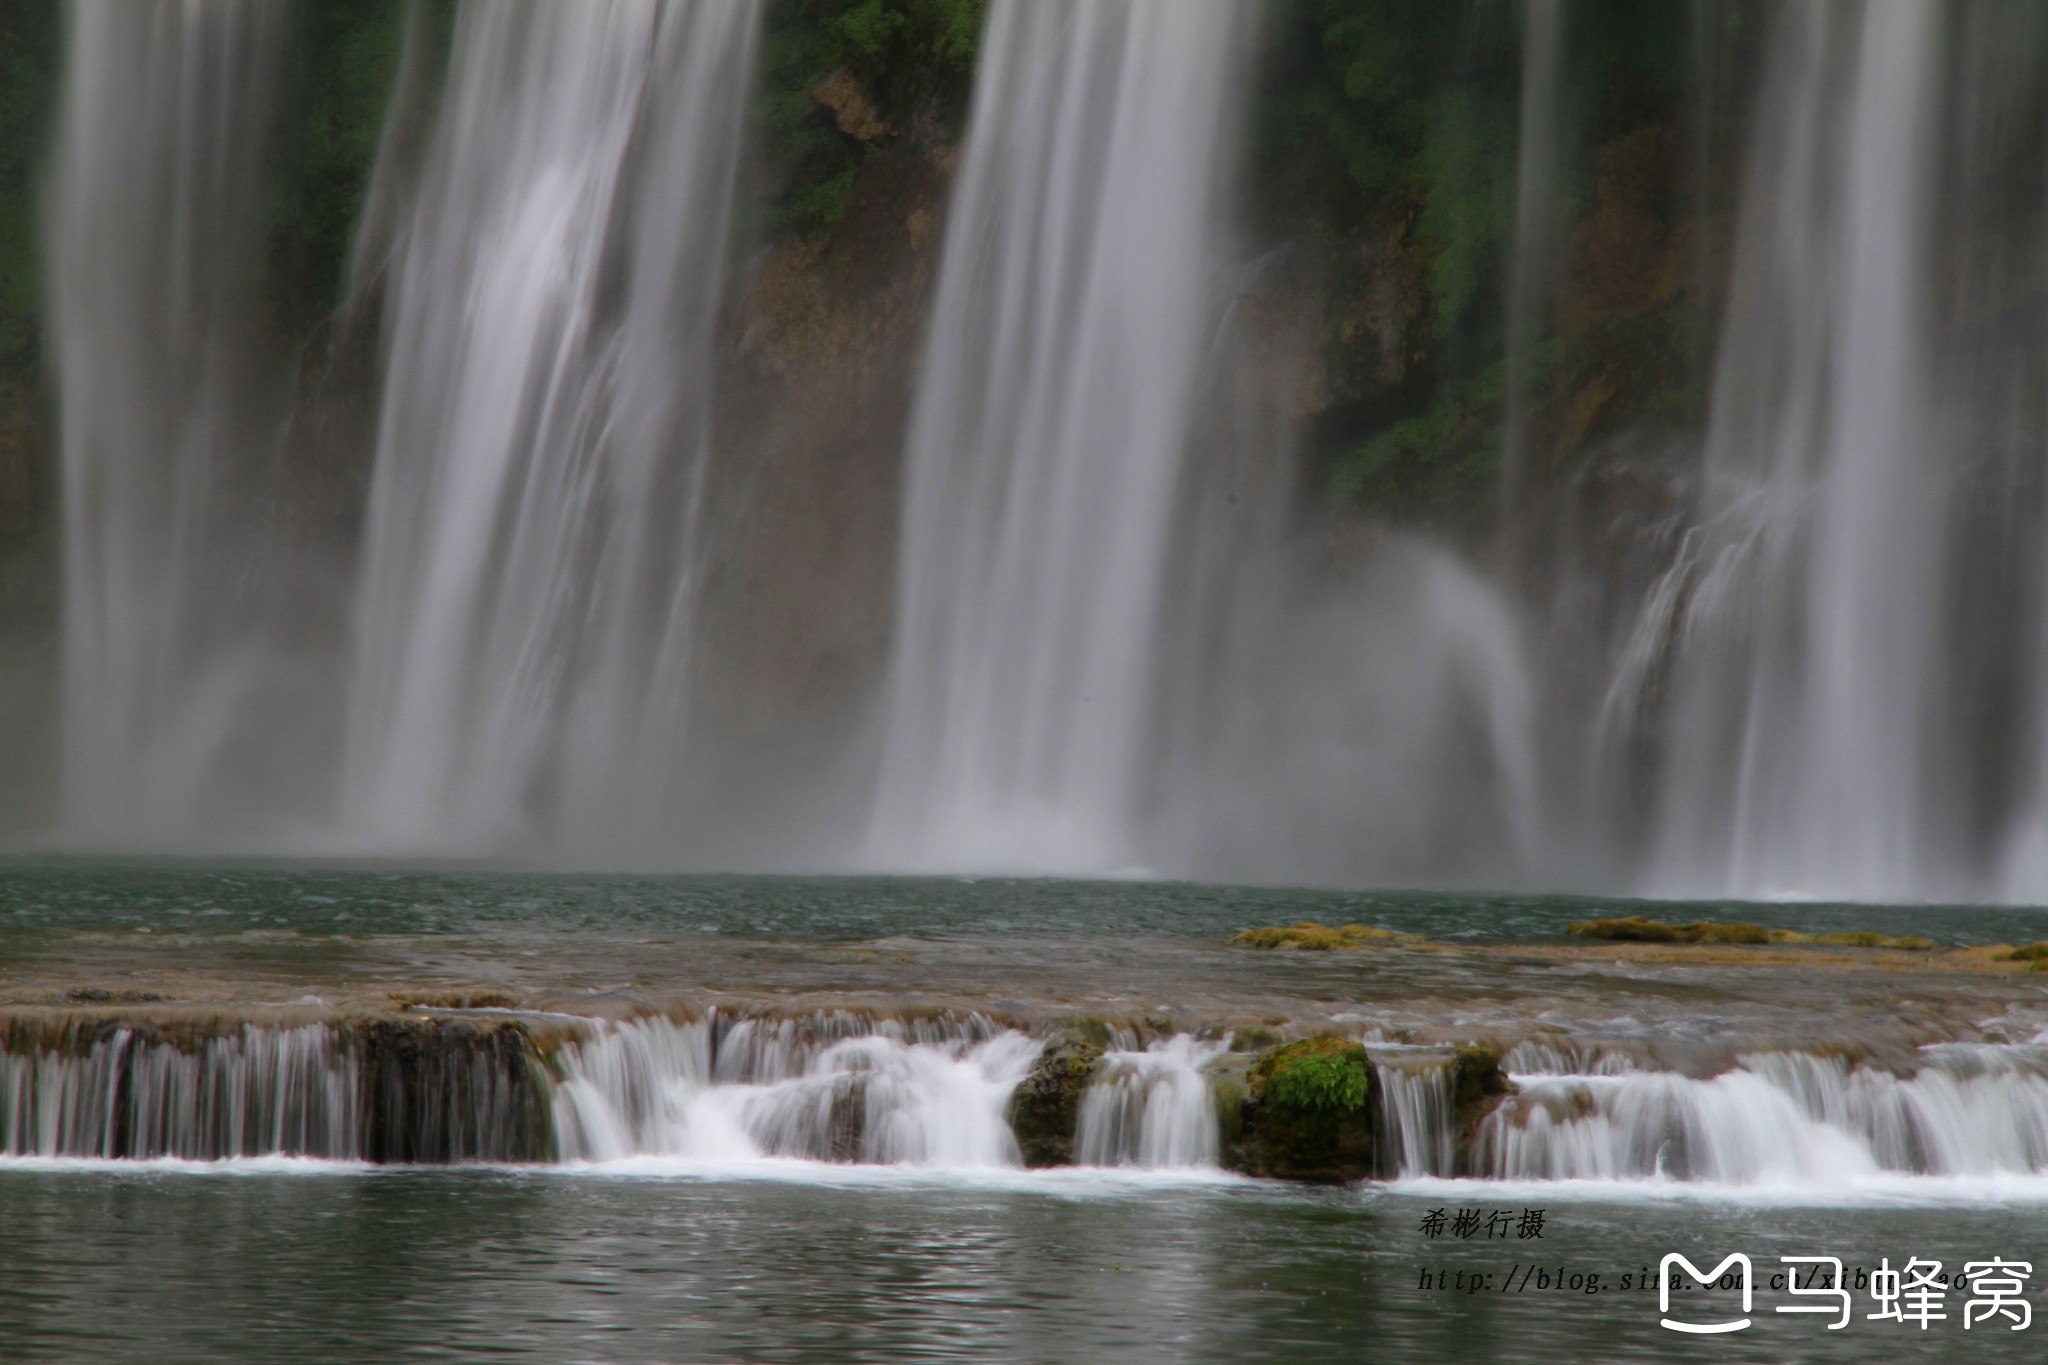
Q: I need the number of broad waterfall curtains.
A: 4